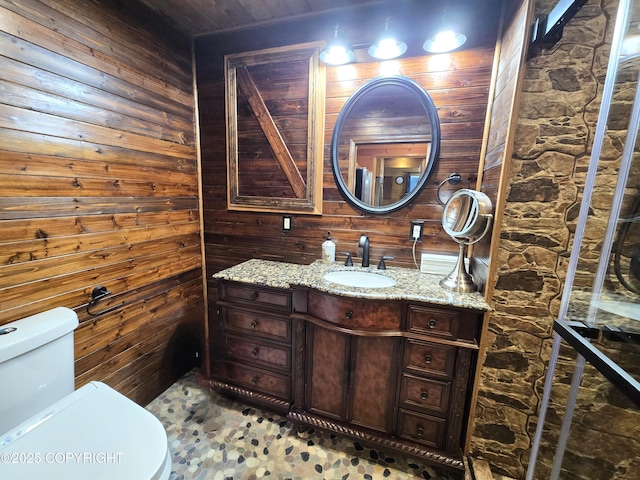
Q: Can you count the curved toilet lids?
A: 1